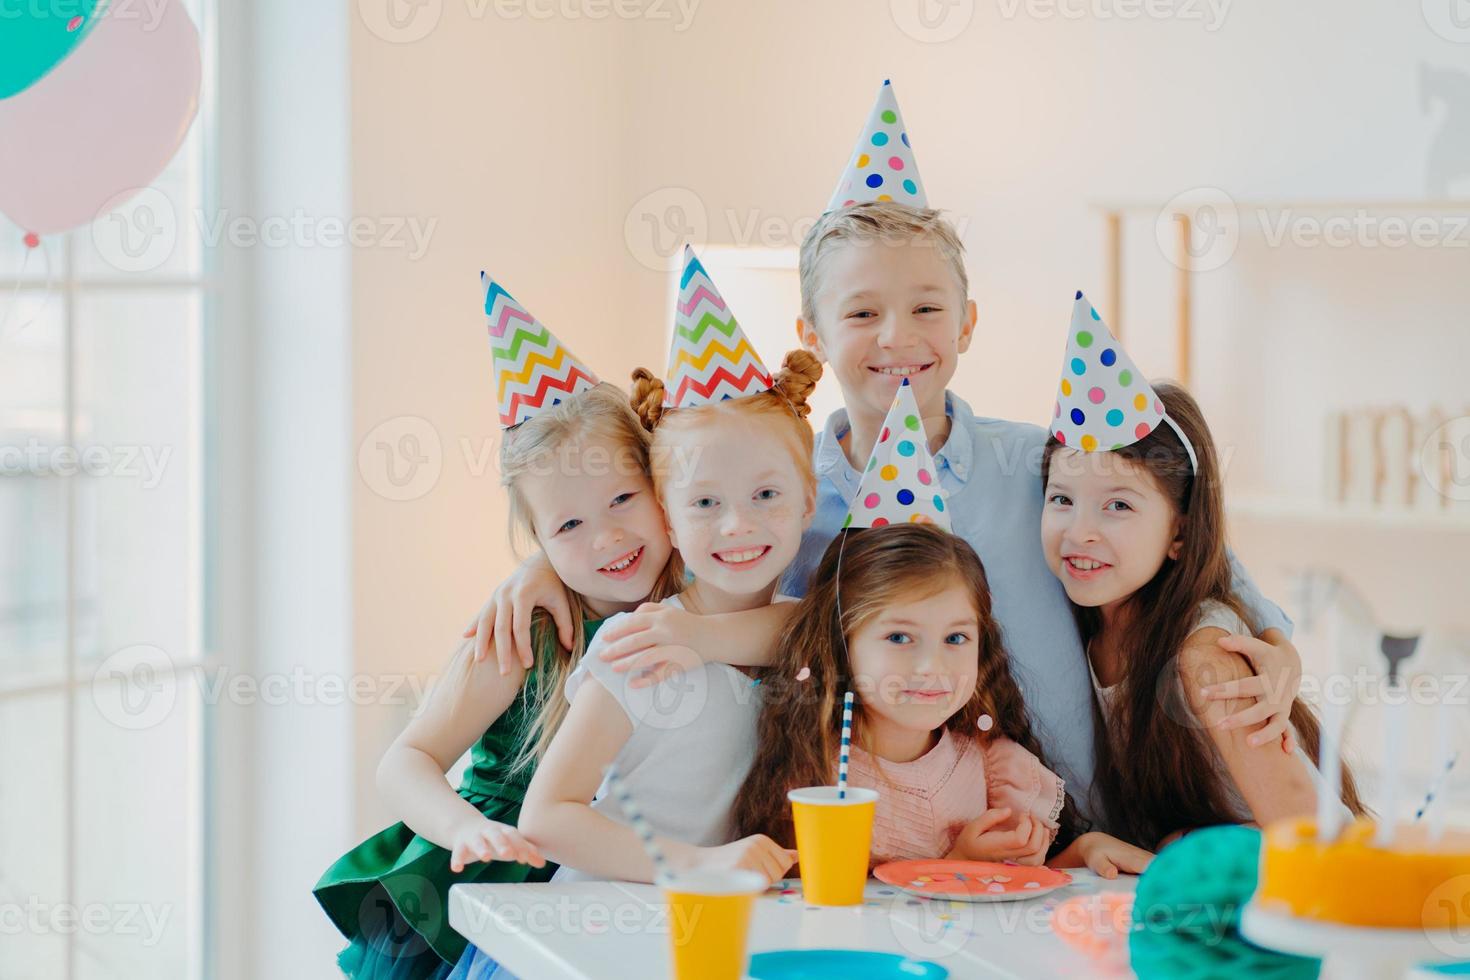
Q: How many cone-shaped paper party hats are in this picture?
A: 5